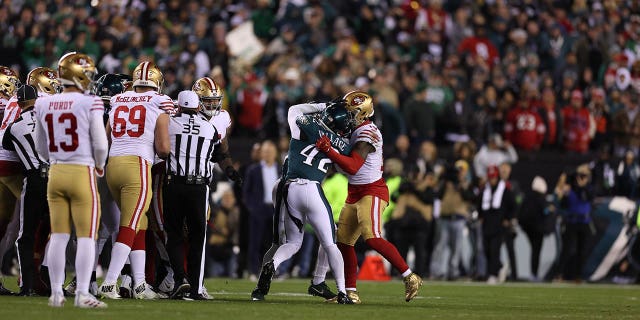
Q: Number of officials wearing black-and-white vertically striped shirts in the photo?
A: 2